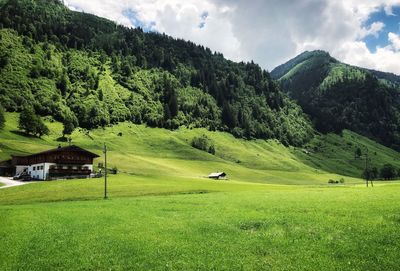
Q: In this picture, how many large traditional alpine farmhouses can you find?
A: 1